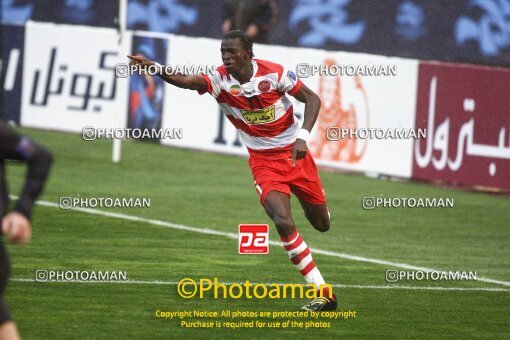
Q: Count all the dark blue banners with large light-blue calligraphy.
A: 1